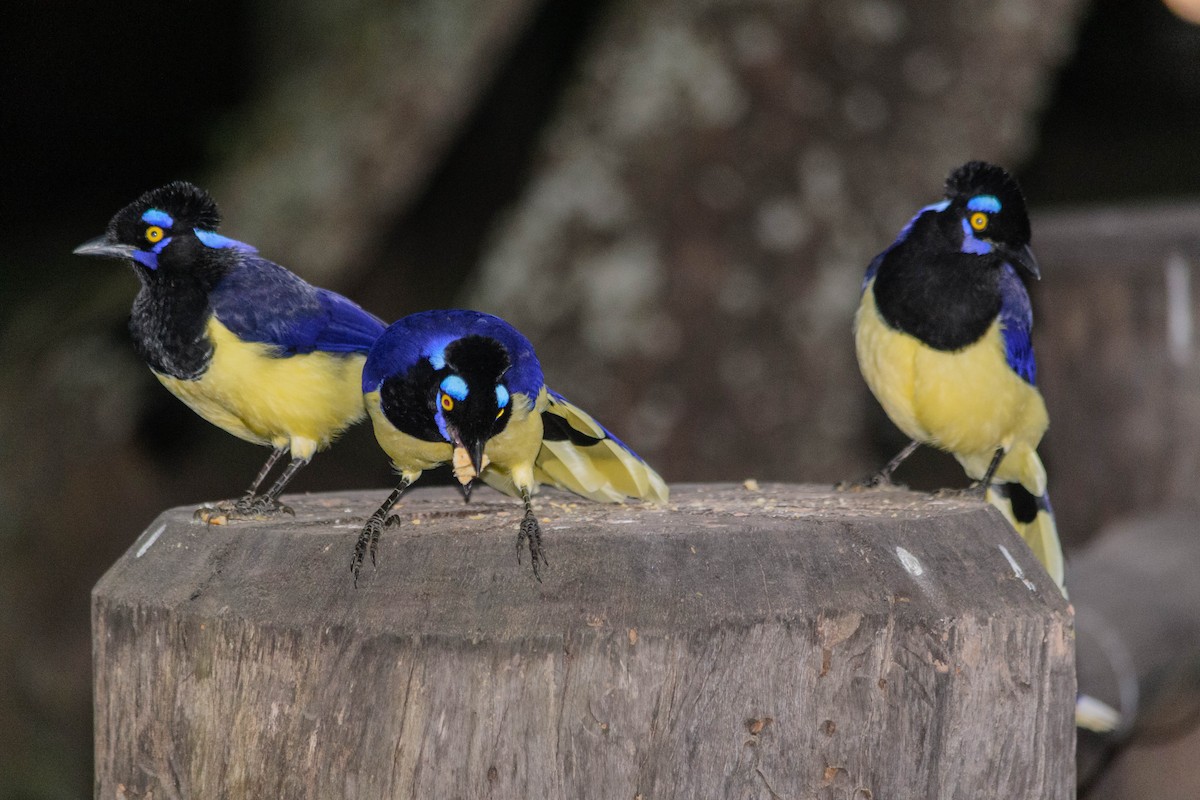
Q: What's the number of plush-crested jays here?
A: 3